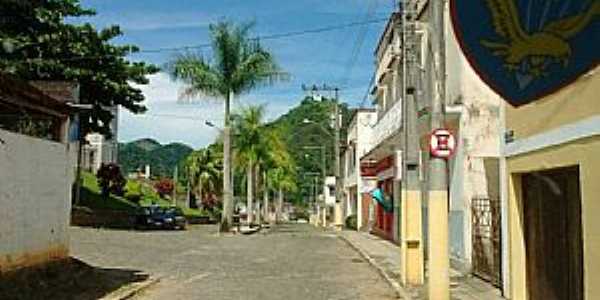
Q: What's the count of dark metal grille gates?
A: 1